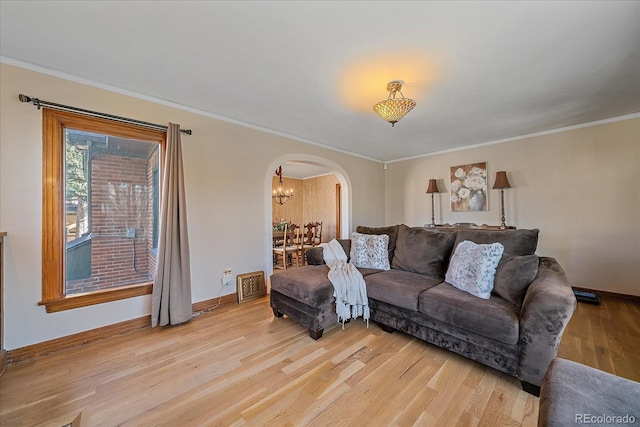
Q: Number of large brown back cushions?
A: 3